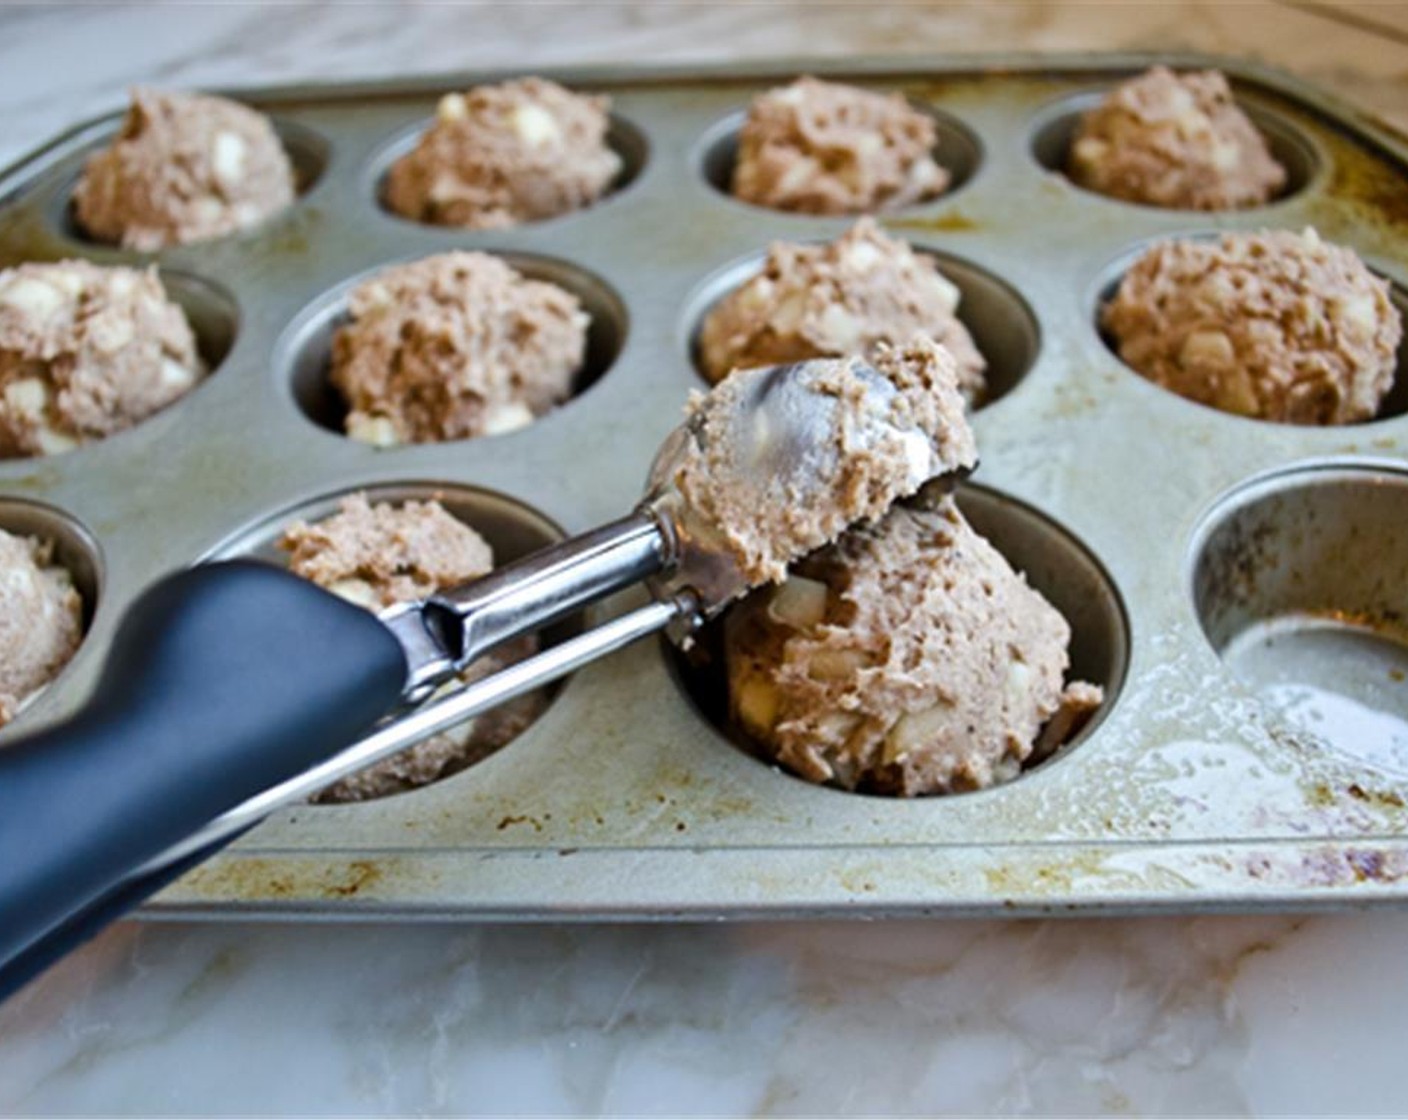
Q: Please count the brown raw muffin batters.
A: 11